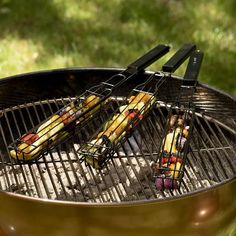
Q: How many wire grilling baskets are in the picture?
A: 3